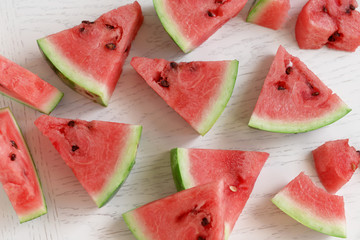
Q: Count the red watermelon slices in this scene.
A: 13